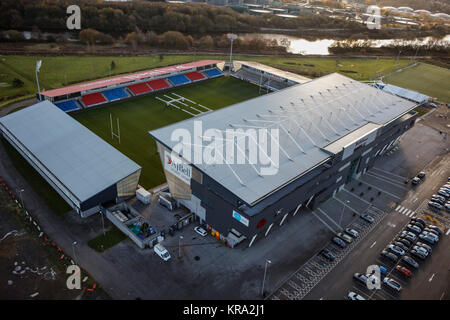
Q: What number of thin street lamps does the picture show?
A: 6